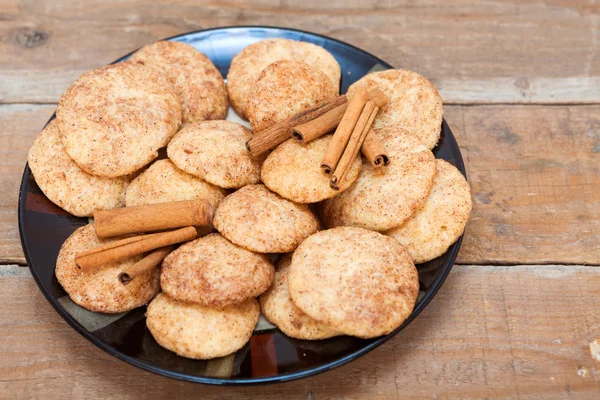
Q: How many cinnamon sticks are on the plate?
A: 8